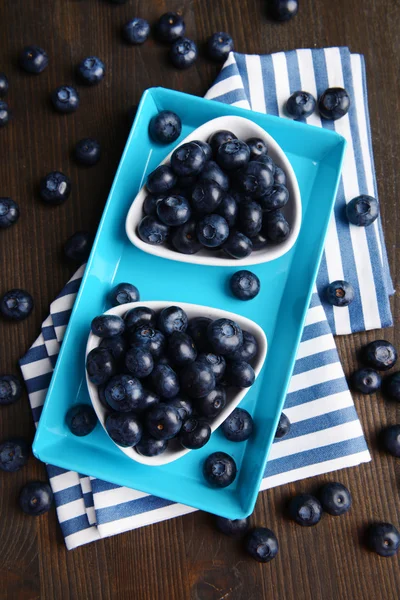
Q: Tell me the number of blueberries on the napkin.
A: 5